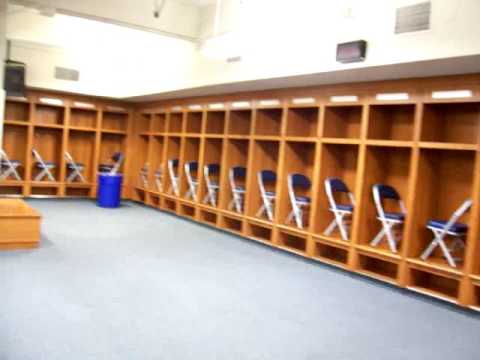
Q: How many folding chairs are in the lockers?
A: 15